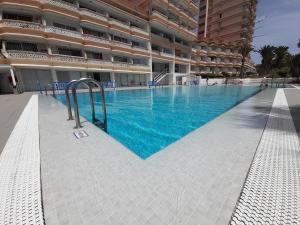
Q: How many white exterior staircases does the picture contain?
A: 1